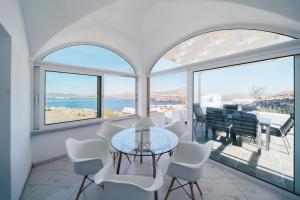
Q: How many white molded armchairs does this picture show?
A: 6